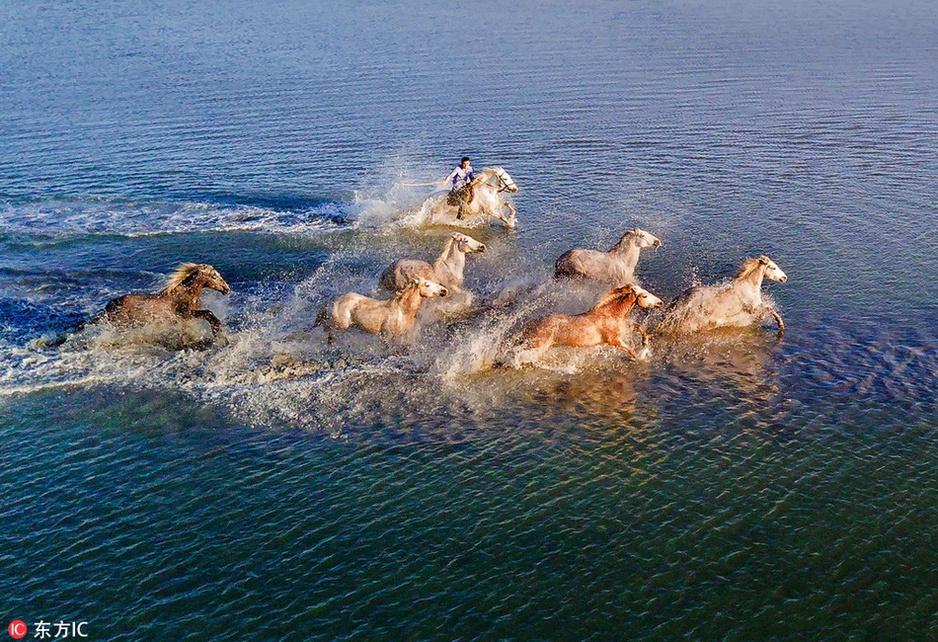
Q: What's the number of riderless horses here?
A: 6